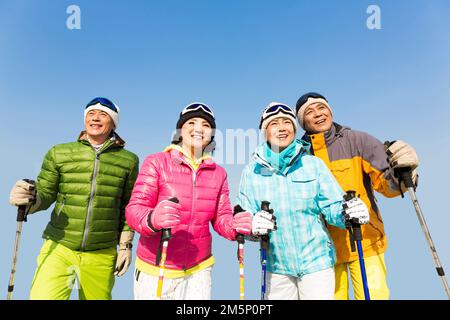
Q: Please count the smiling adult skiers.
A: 4